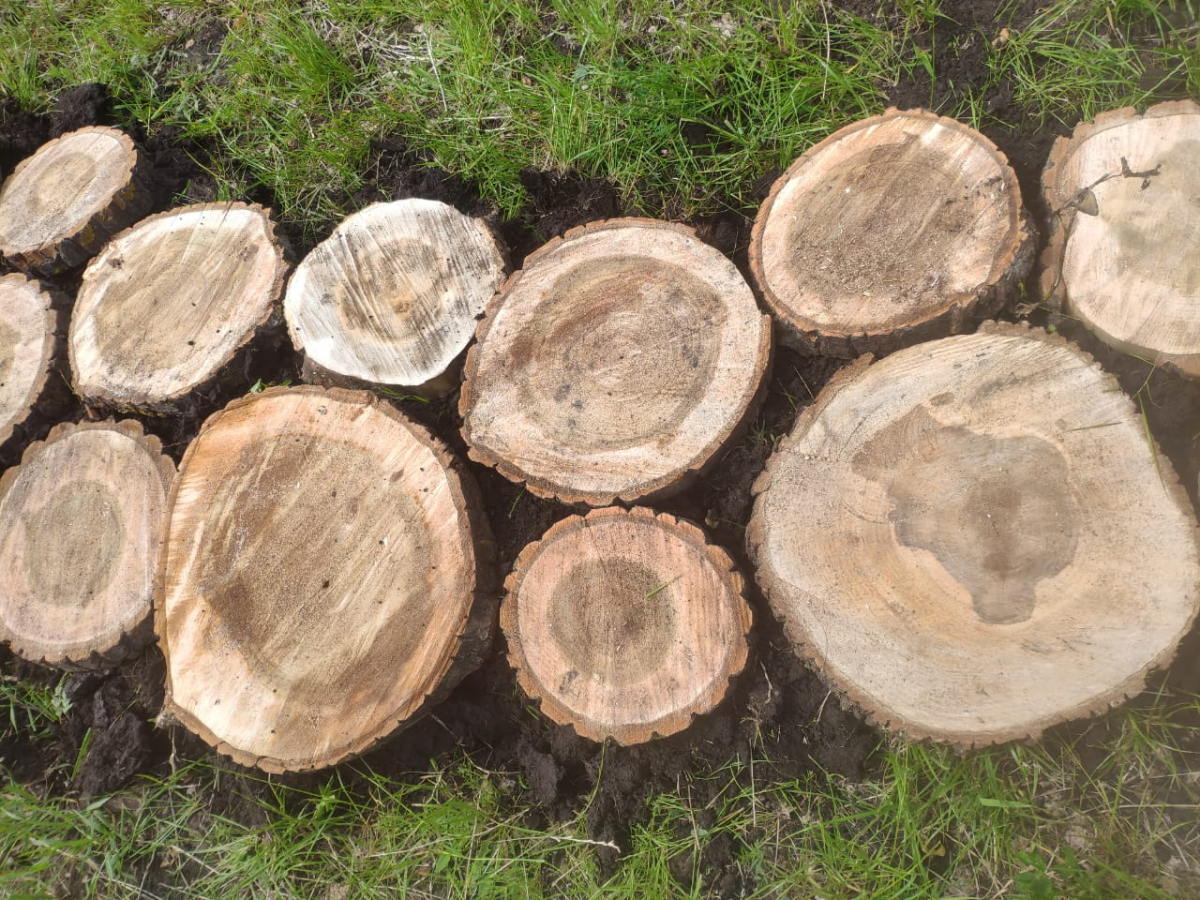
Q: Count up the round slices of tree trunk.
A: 11